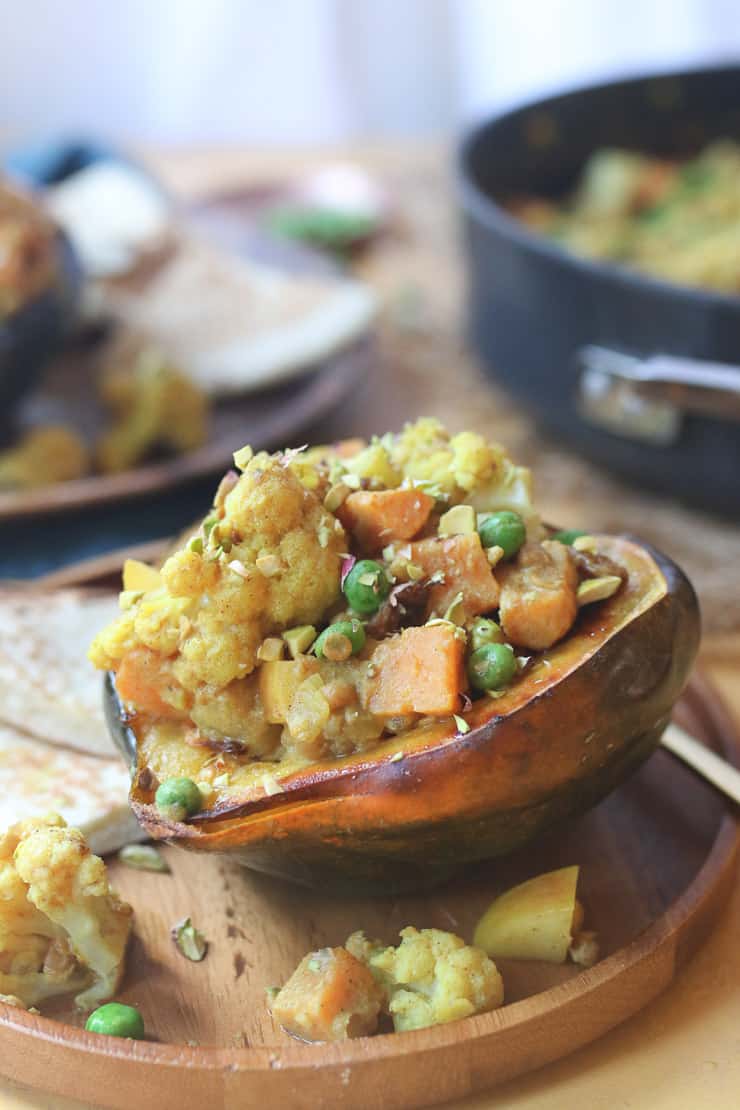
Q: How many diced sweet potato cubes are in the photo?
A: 6